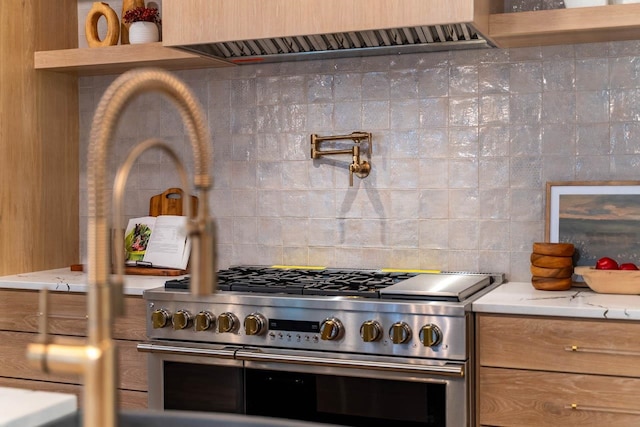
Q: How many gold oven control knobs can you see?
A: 9